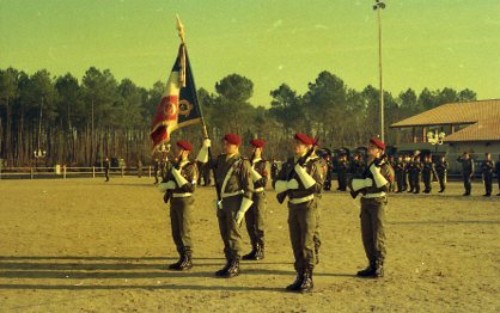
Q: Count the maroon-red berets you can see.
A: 5